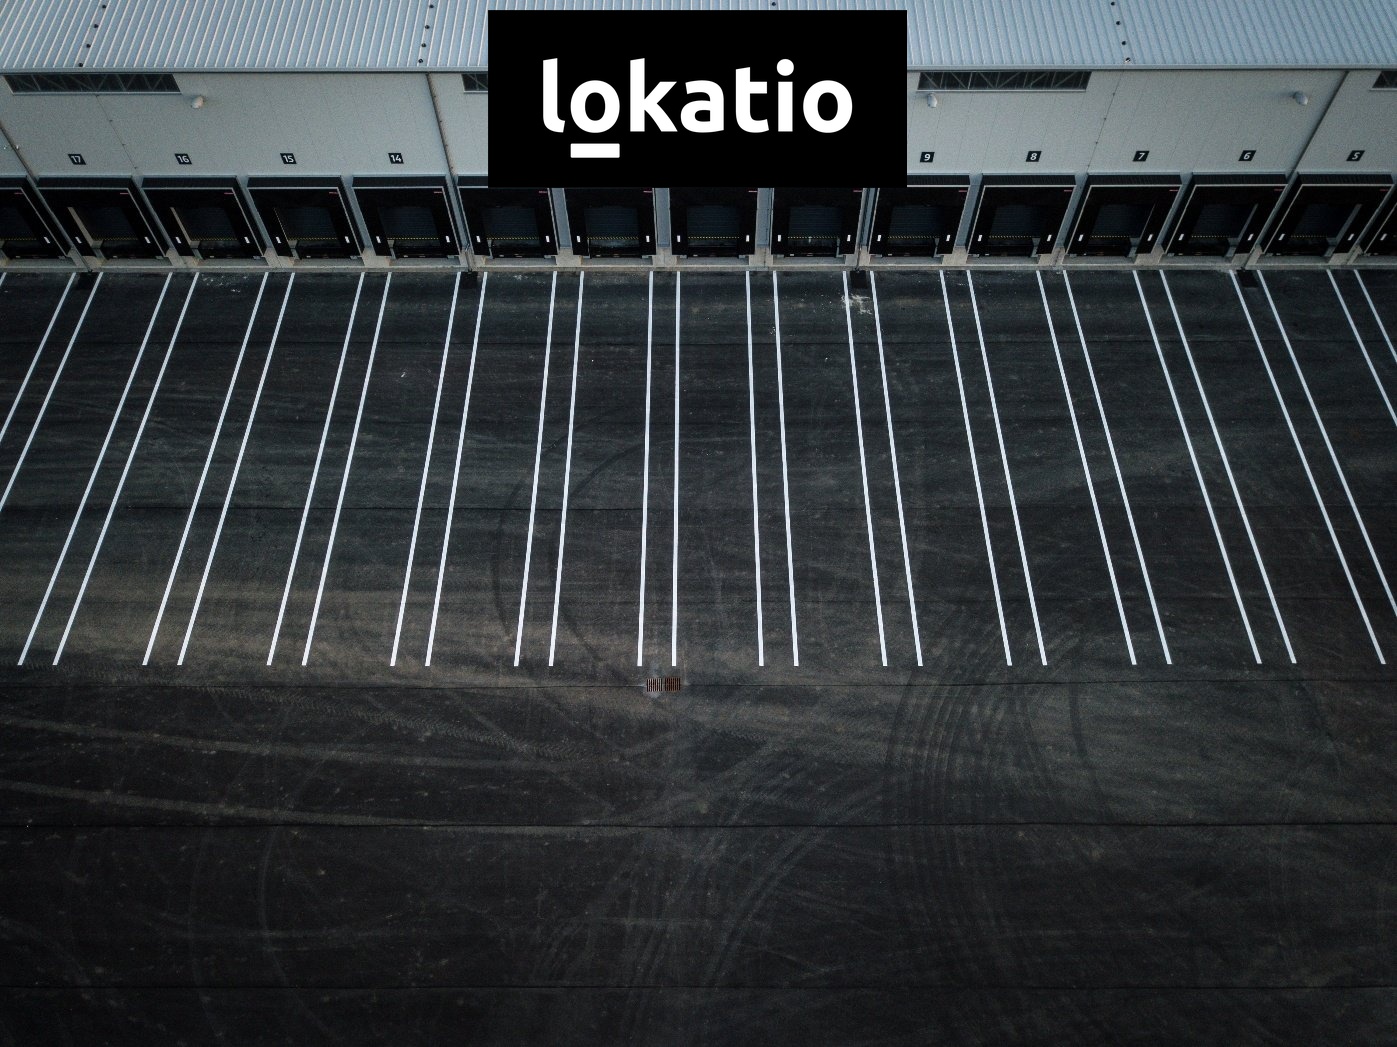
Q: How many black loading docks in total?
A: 15